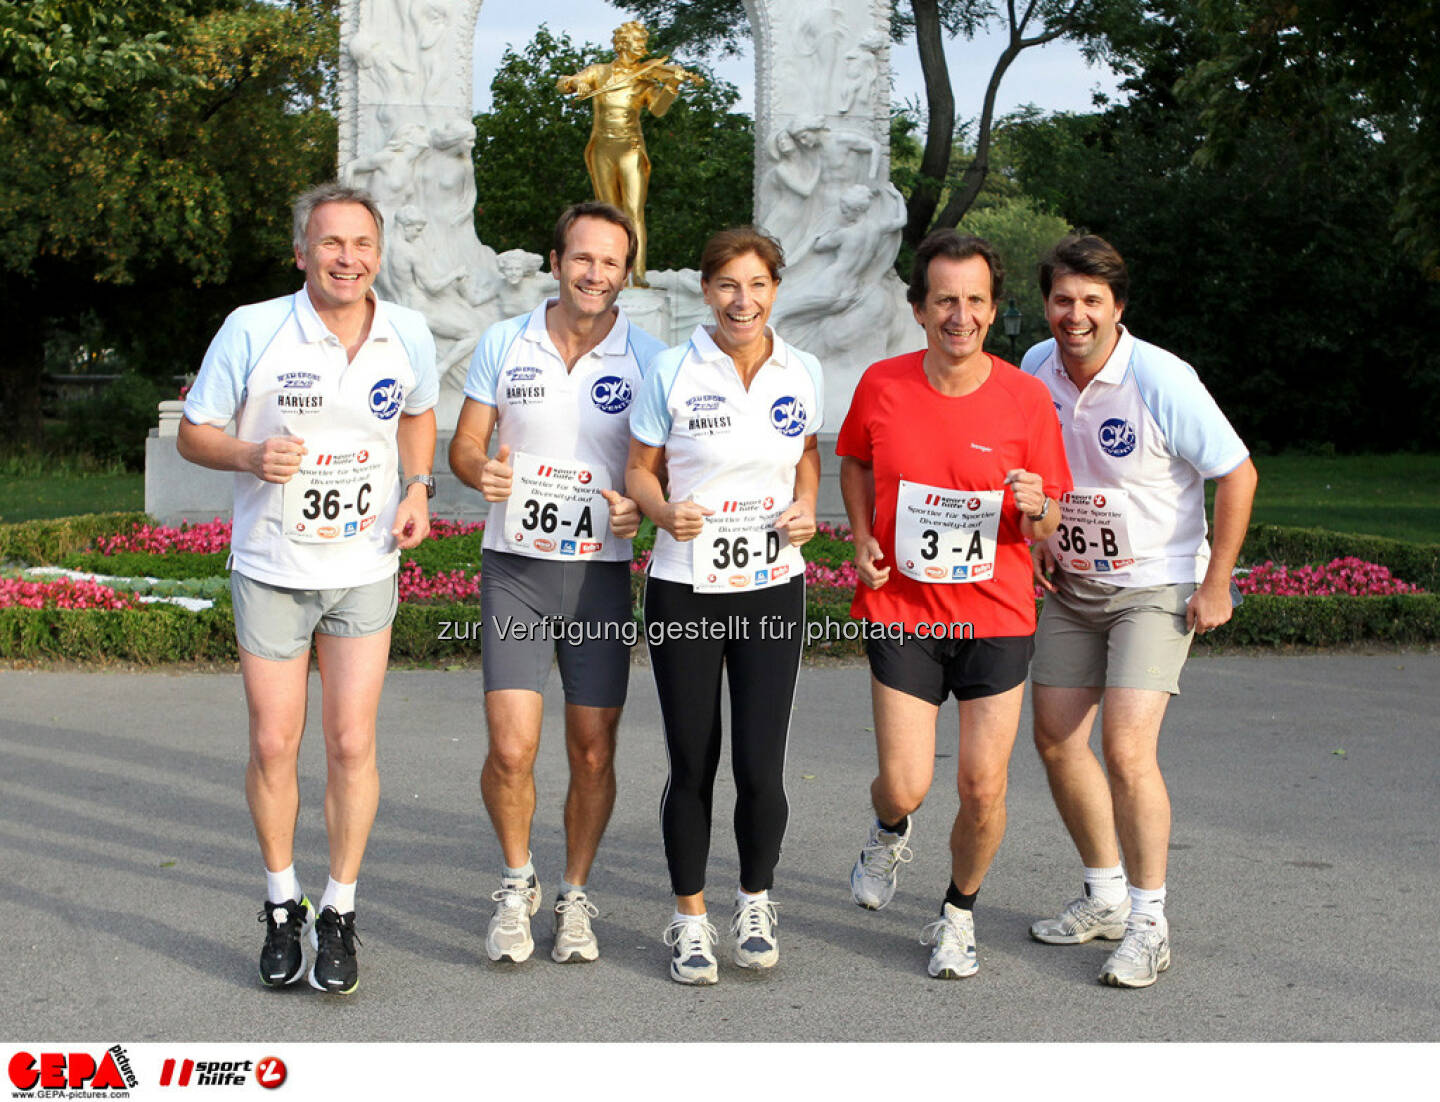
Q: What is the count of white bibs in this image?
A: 5